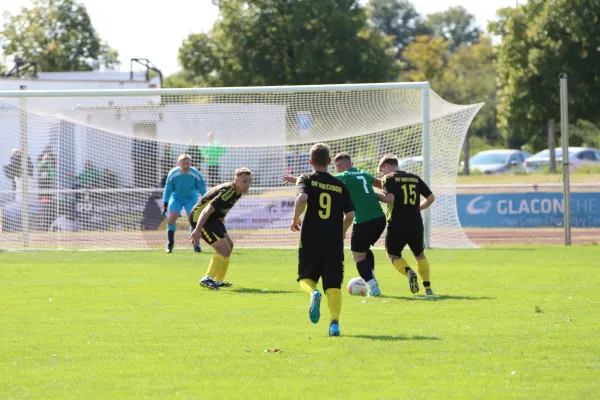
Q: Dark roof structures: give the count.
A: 2